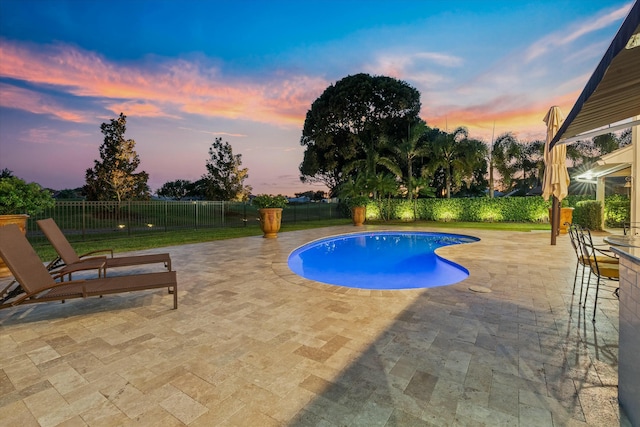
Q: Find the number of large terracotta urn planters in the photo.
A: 4